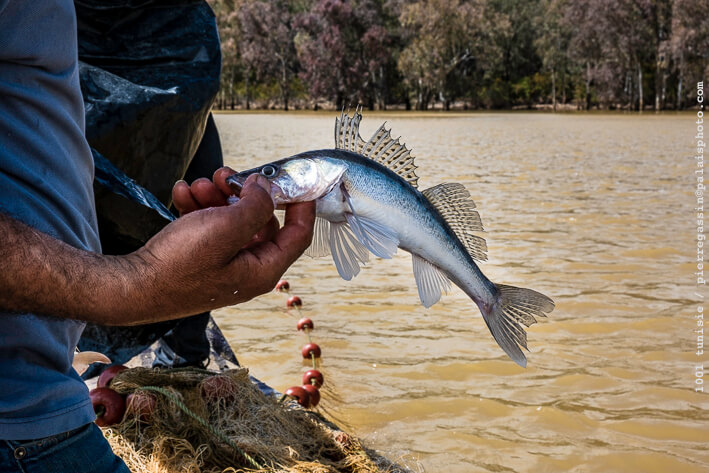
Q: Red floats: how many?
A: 11